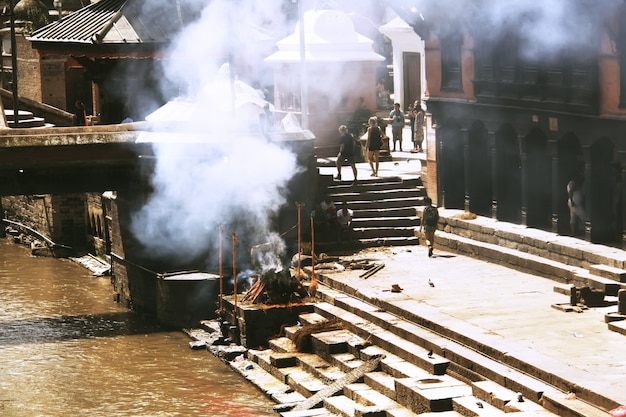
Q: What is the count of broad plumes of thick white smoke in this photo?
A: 1